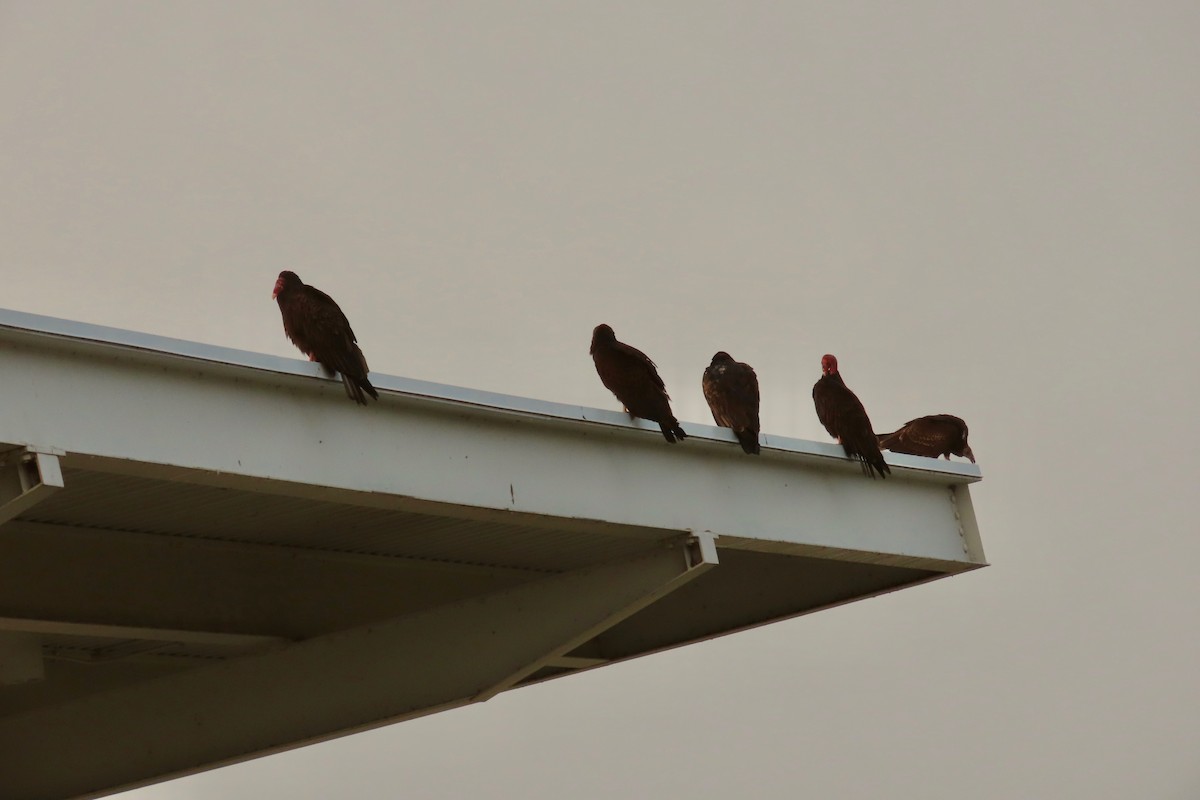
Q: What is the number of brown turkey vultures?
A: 5